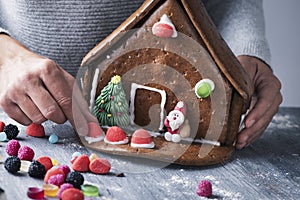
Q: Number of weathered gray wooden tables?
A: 1